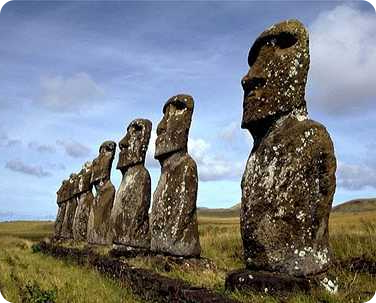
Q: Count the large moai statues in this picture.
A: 7